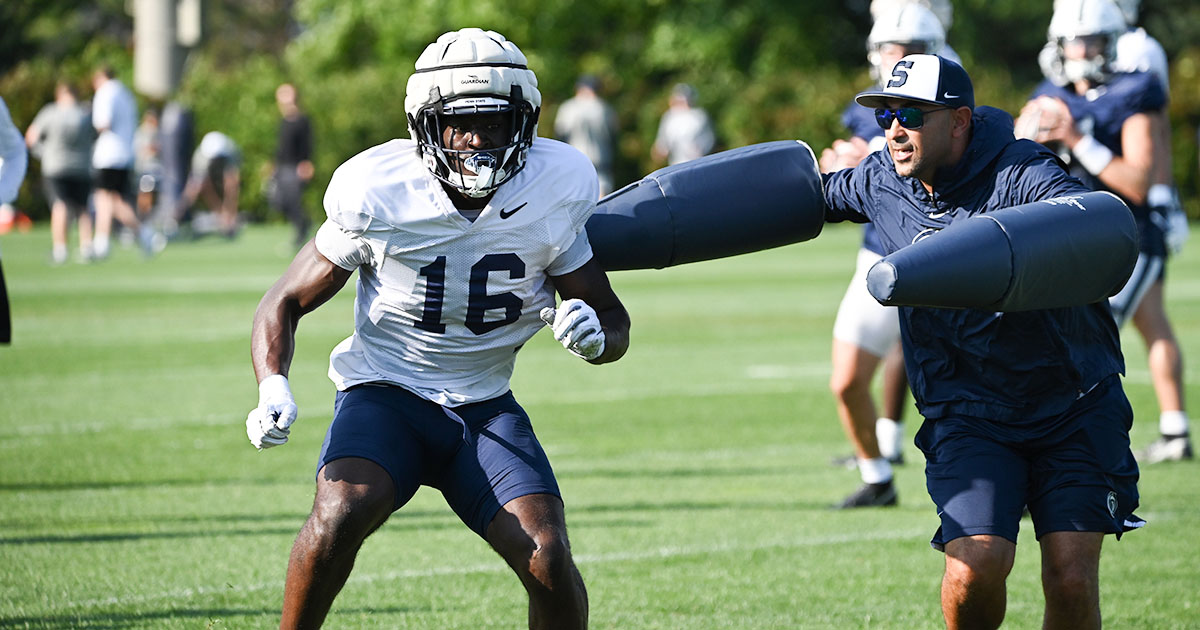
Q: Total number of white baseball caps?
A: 1